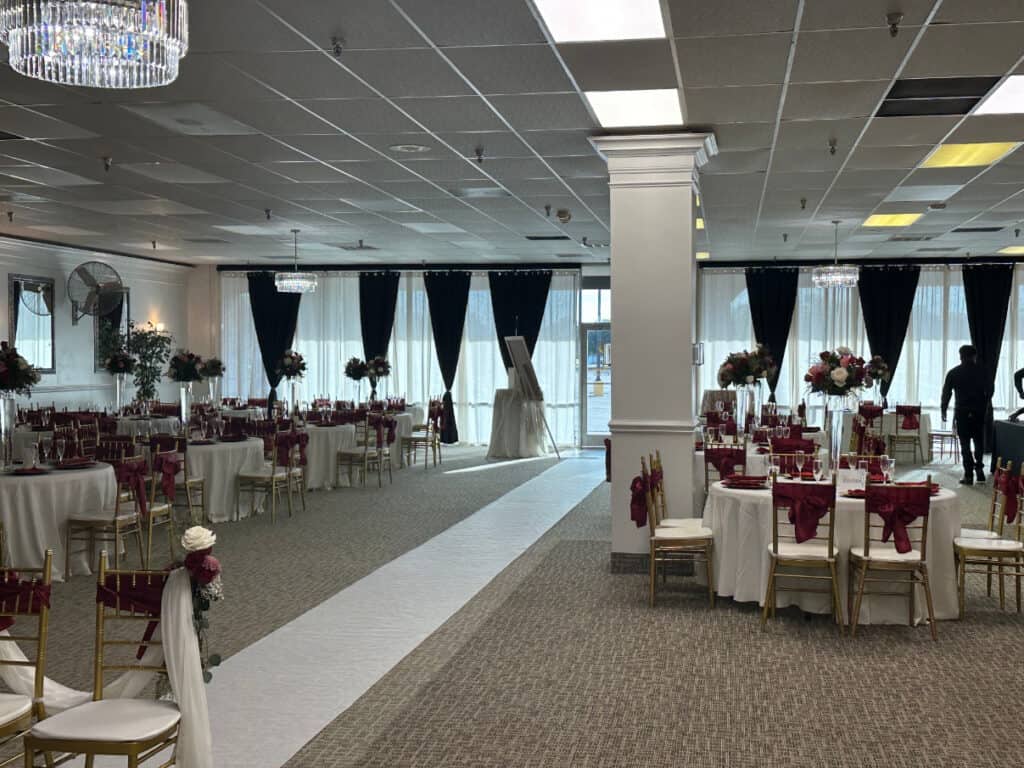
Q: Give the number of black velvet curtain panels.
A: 7